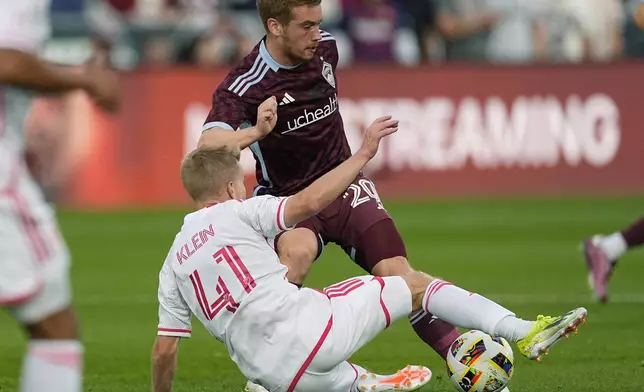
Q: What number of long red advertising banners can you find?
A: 1